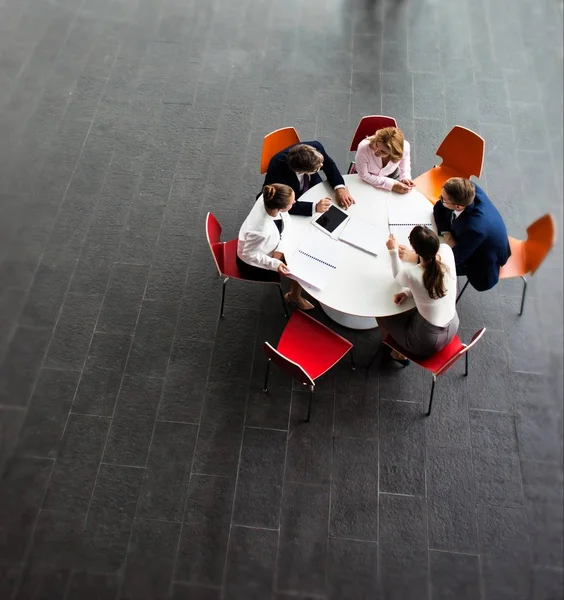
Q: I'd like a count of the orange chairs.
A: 3